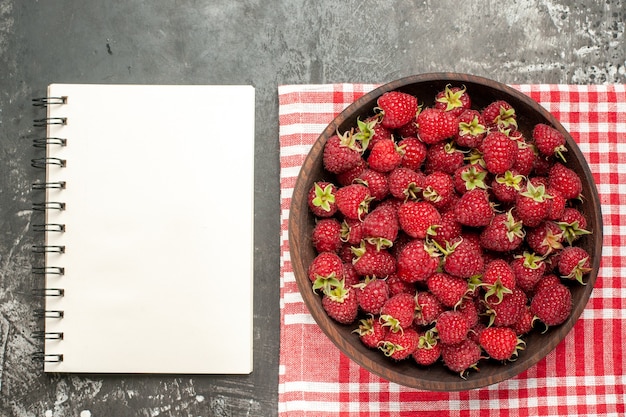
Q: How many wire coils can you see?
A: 13